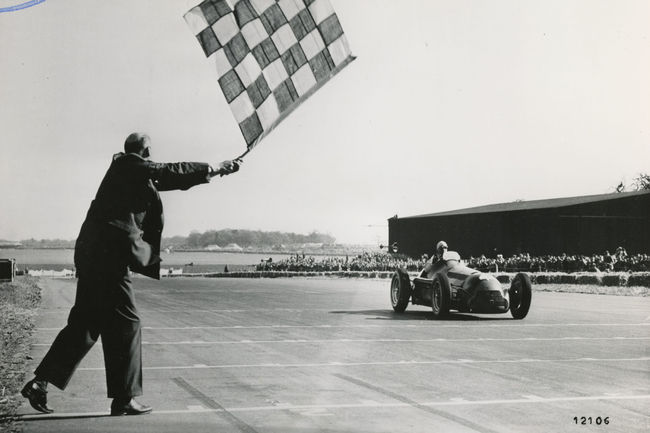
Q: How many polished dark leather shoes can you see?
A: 2